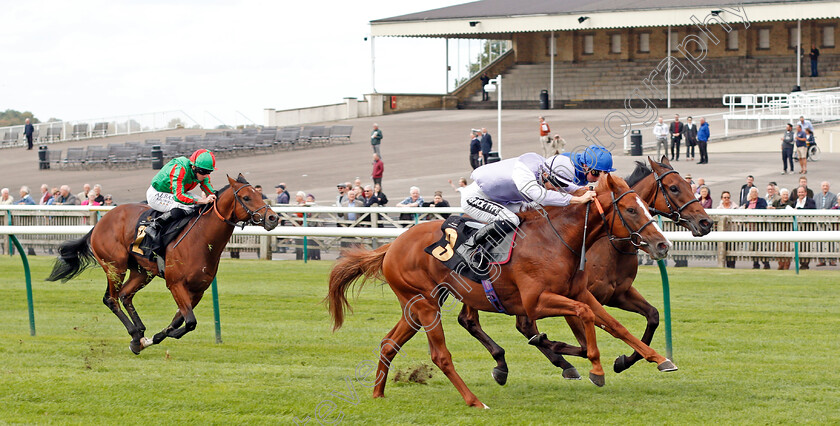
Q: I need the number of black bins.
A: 4